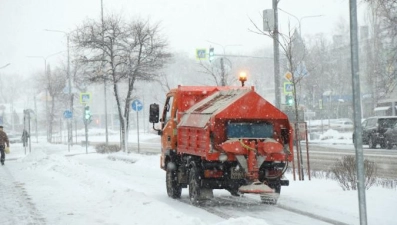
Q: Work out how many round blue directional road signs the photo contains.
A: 2